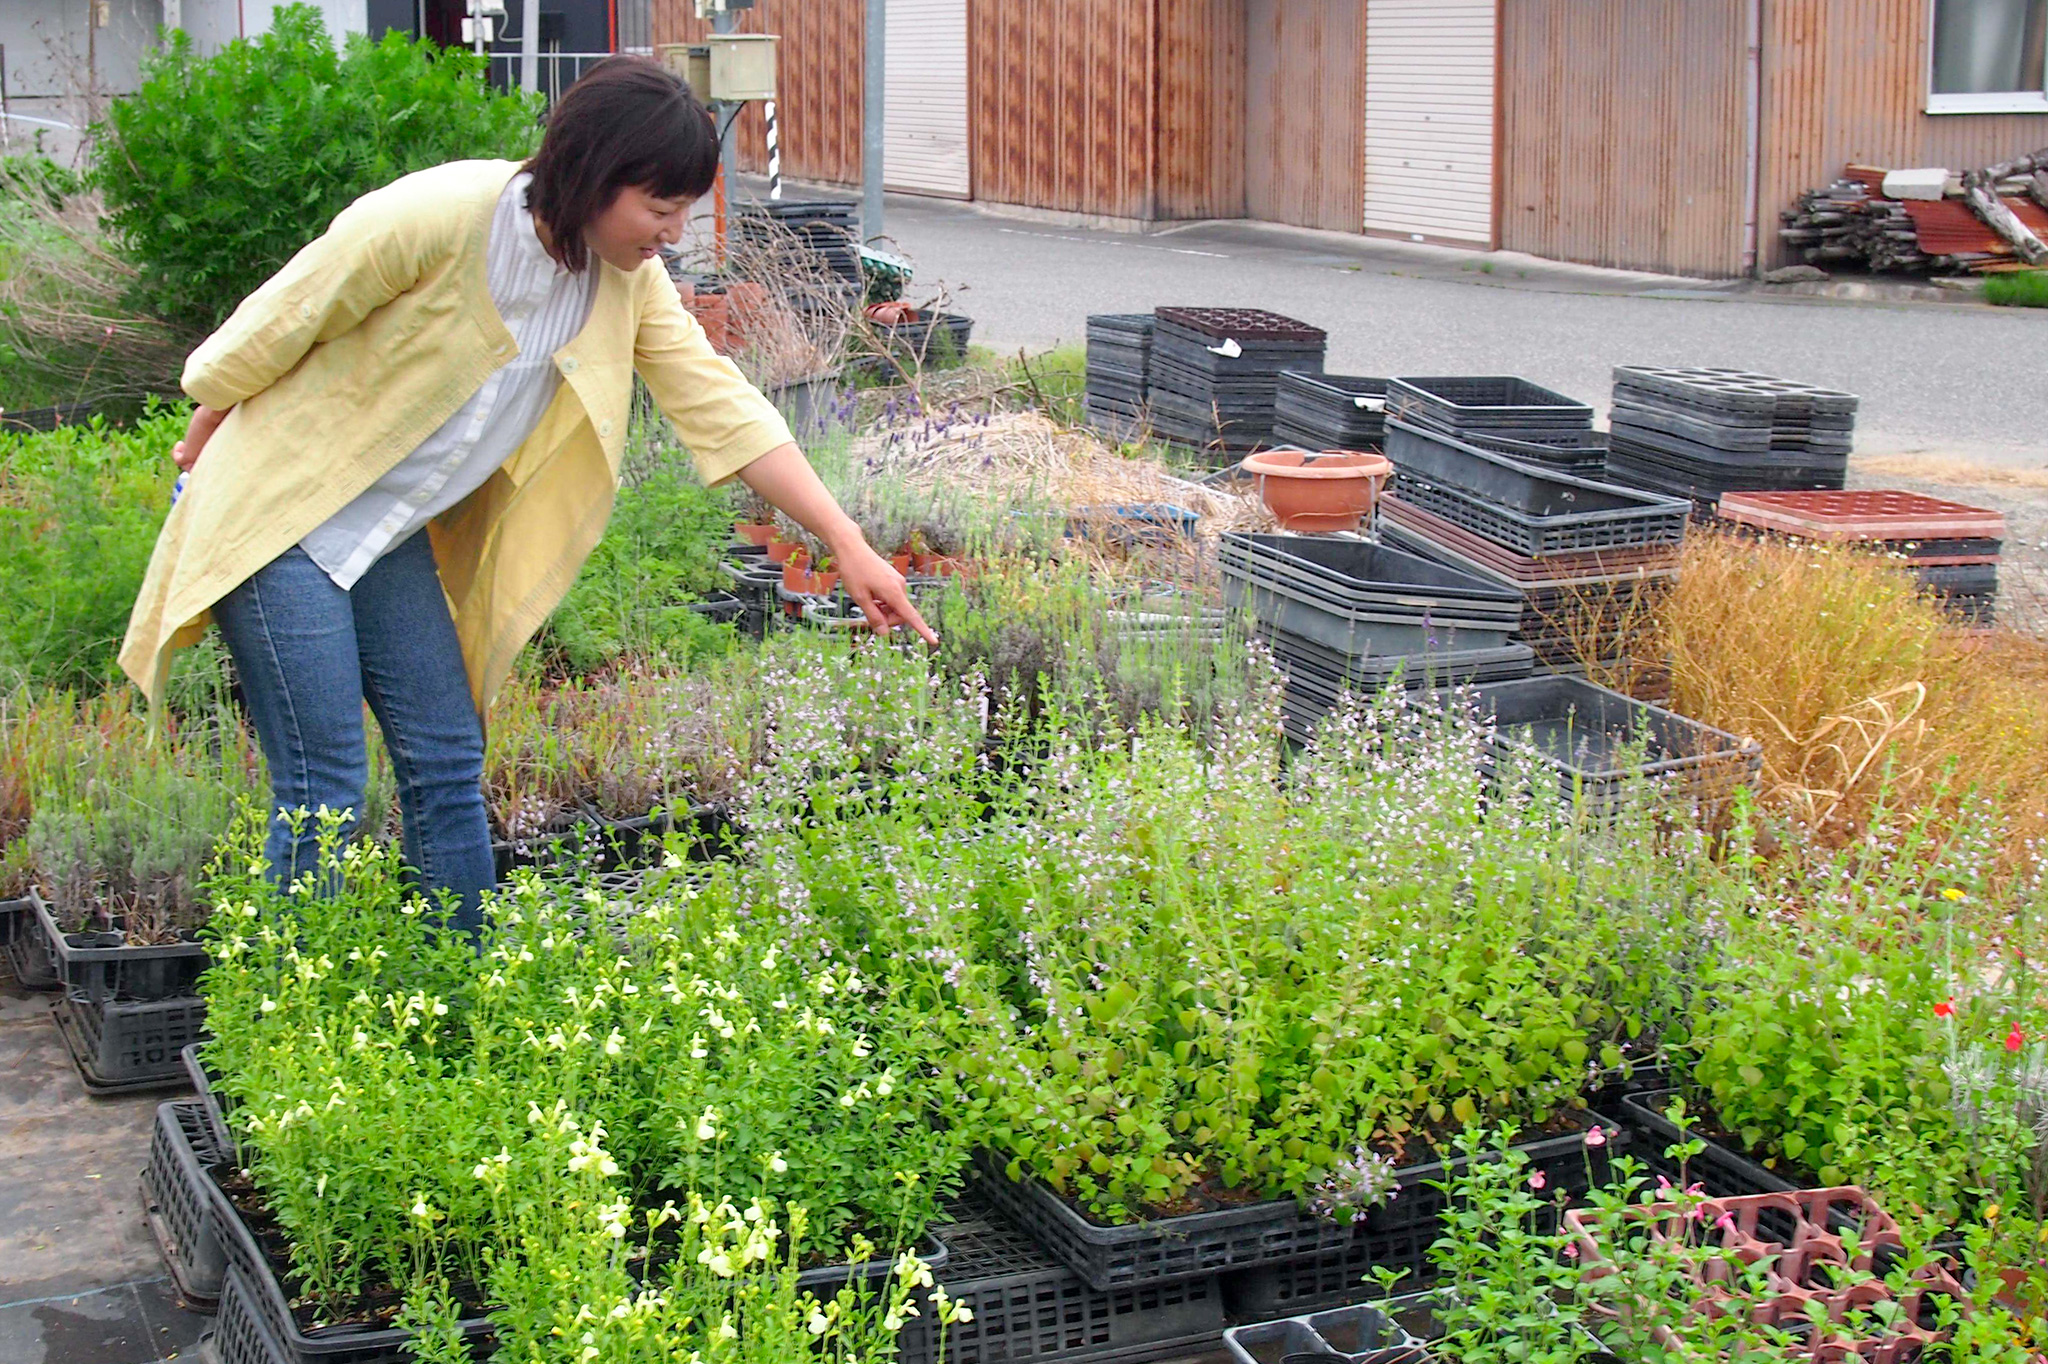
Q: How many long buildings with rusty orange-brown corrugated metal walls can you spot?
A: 1